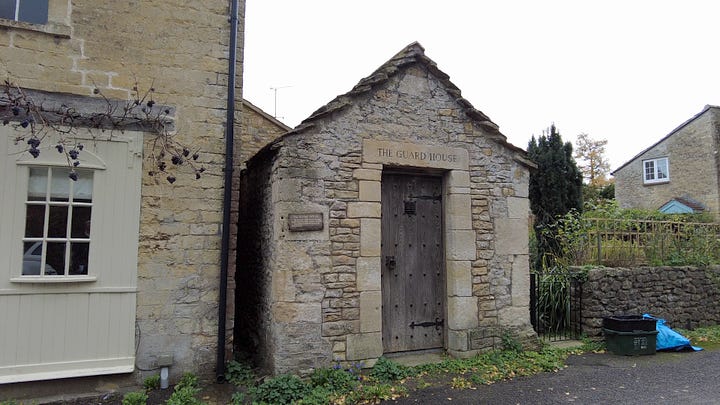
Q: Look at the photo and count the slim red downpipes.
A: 0